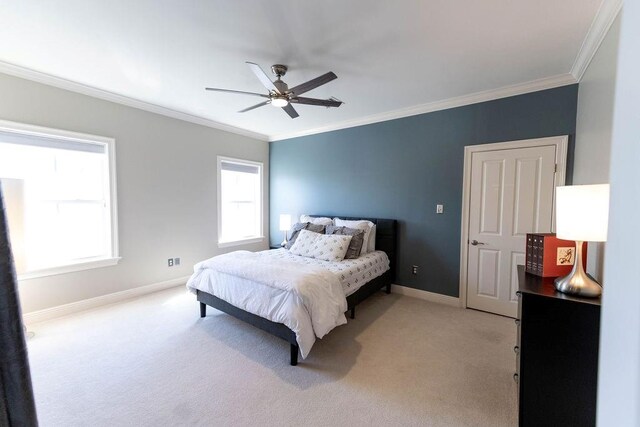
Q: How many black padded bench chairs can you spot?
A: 0